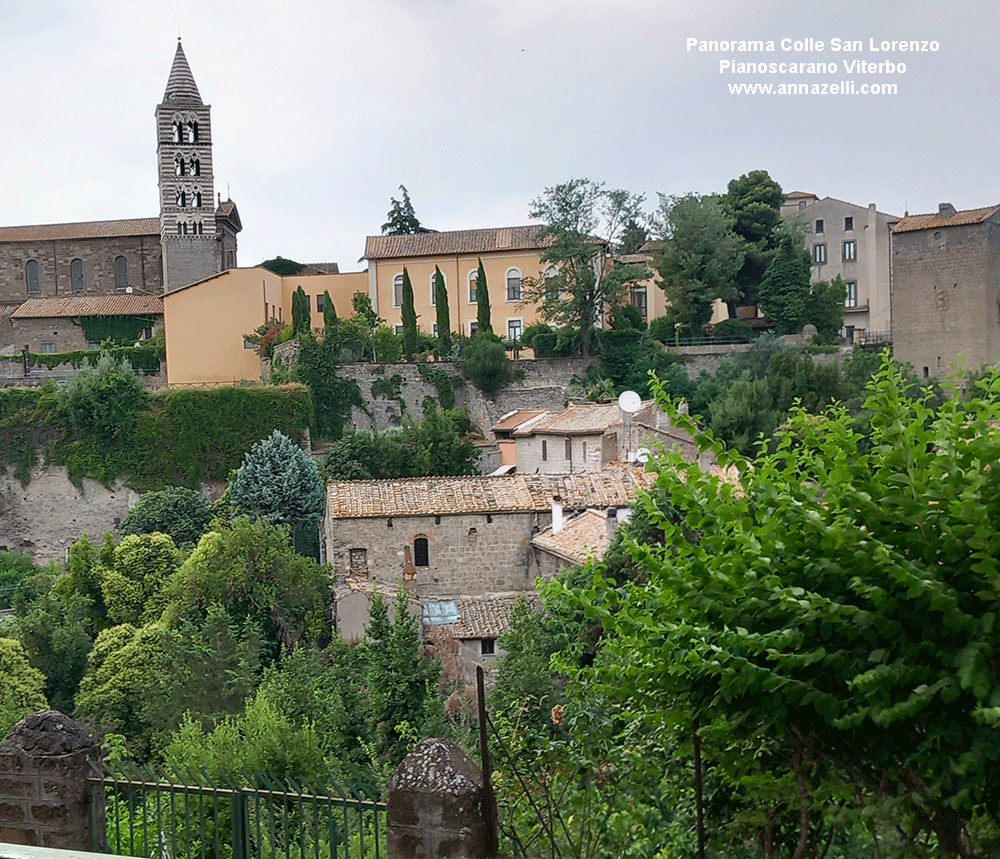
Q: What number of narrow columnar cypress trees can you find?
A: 5